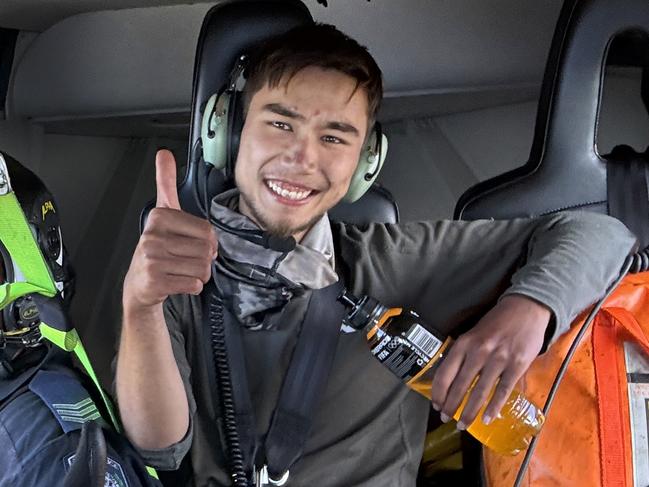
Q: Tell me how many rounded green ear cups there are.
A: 2